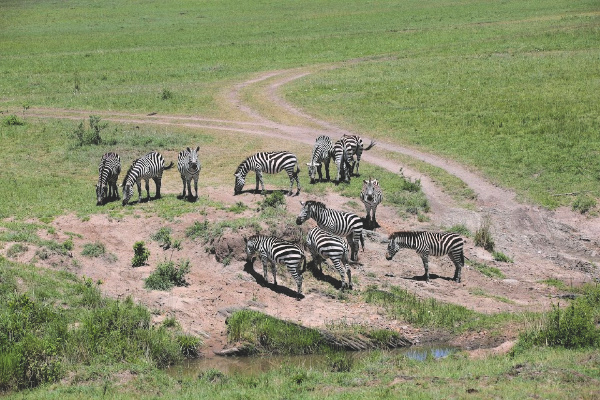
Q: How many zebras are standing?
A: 12